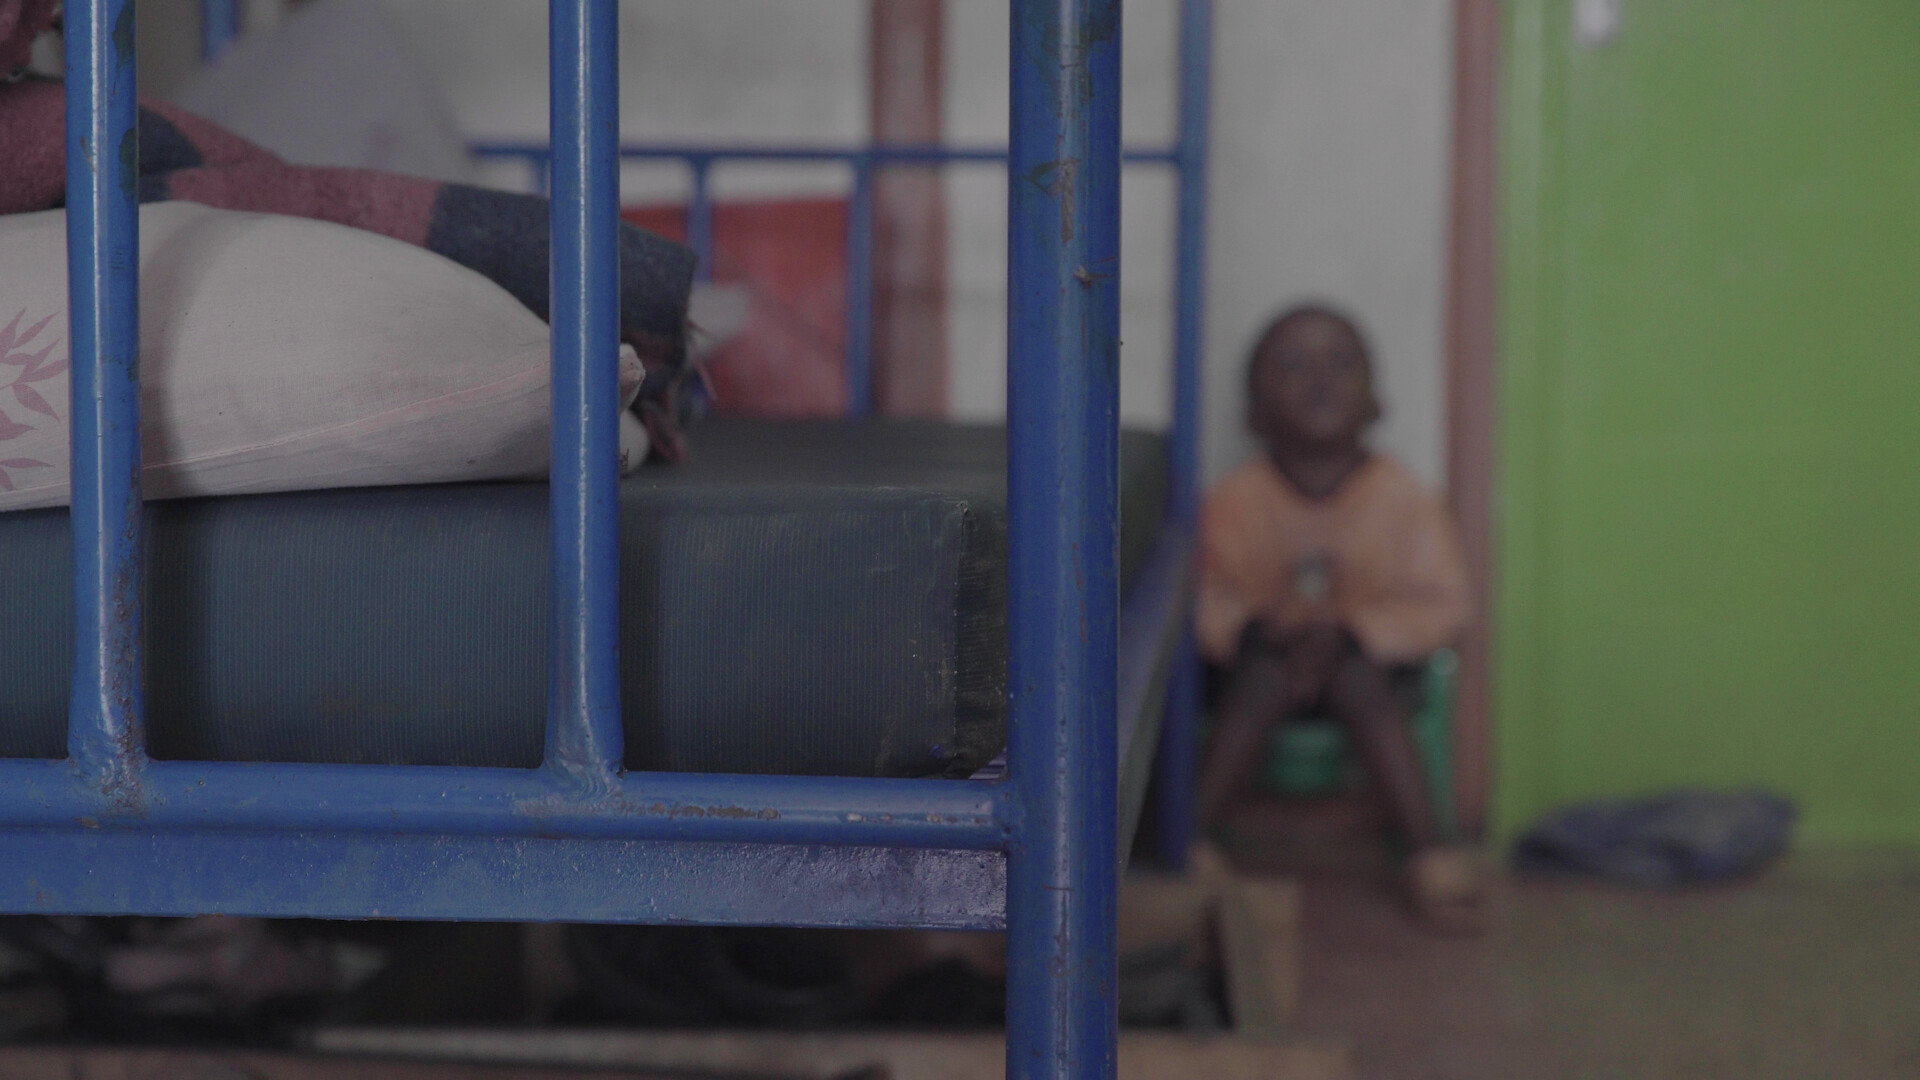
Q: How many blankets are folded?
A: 1